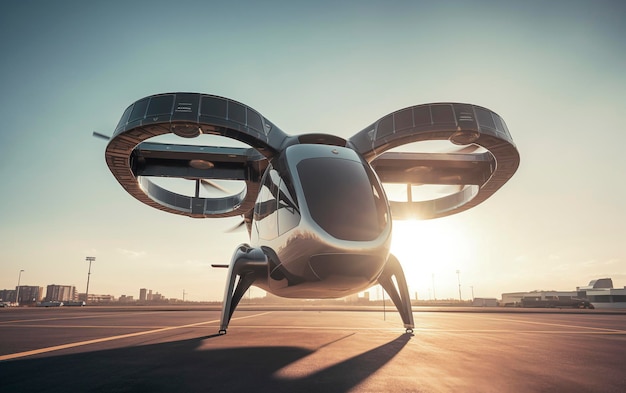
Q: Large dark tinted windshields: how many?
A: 1